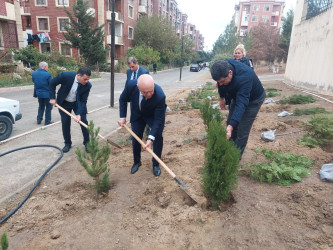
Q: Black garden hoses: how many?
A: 1